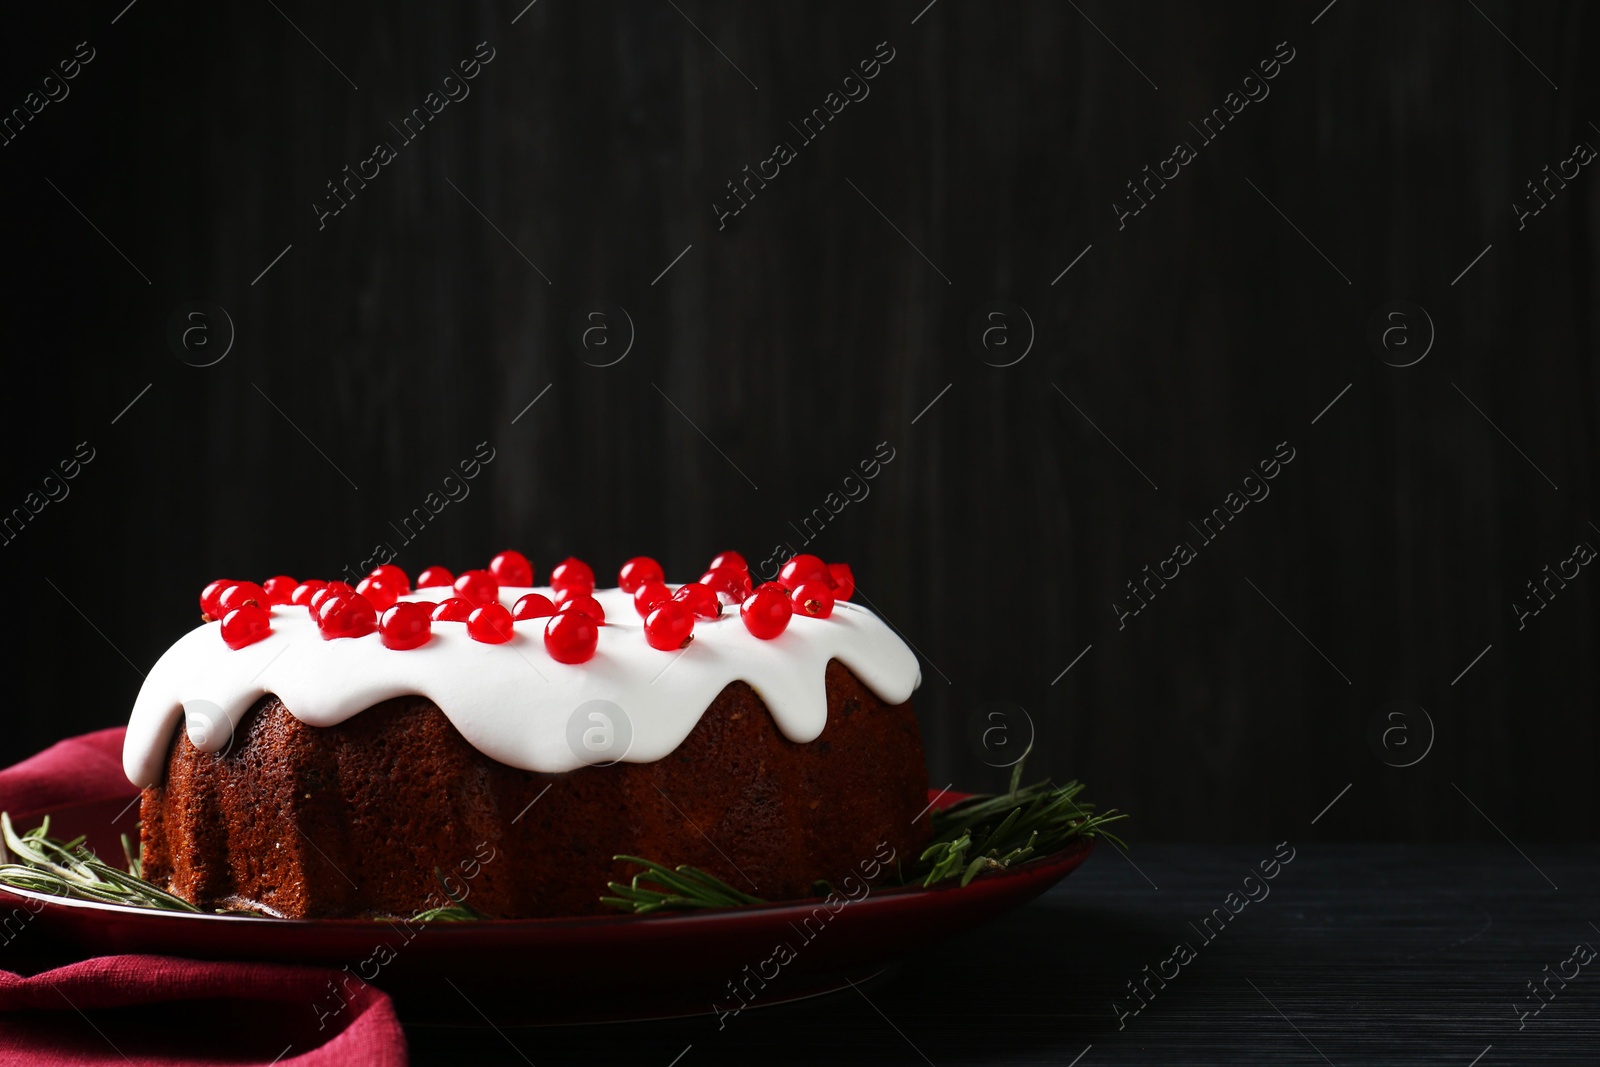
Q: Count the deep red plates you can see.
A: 1